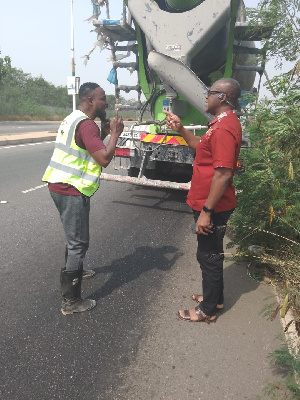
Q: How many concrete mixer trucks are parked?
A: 1